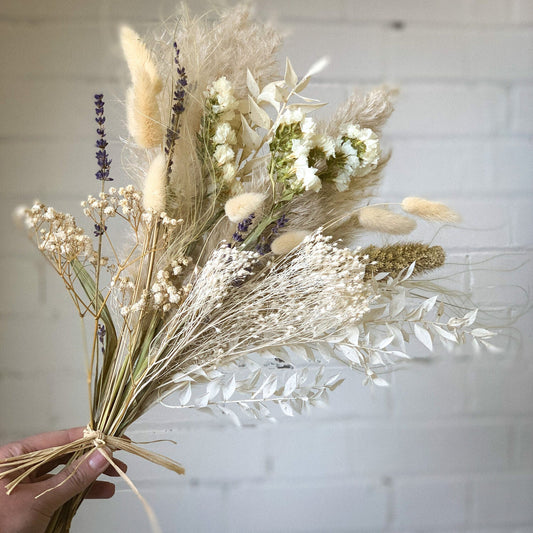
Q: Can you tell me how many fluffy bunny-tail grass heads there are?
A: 7